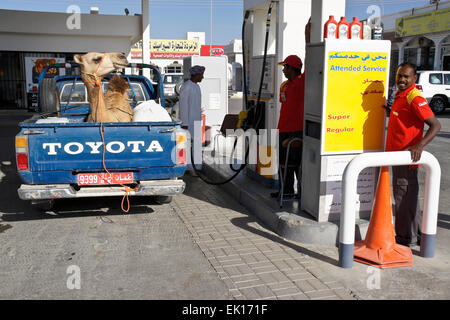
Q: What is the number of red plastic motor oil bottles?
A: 3